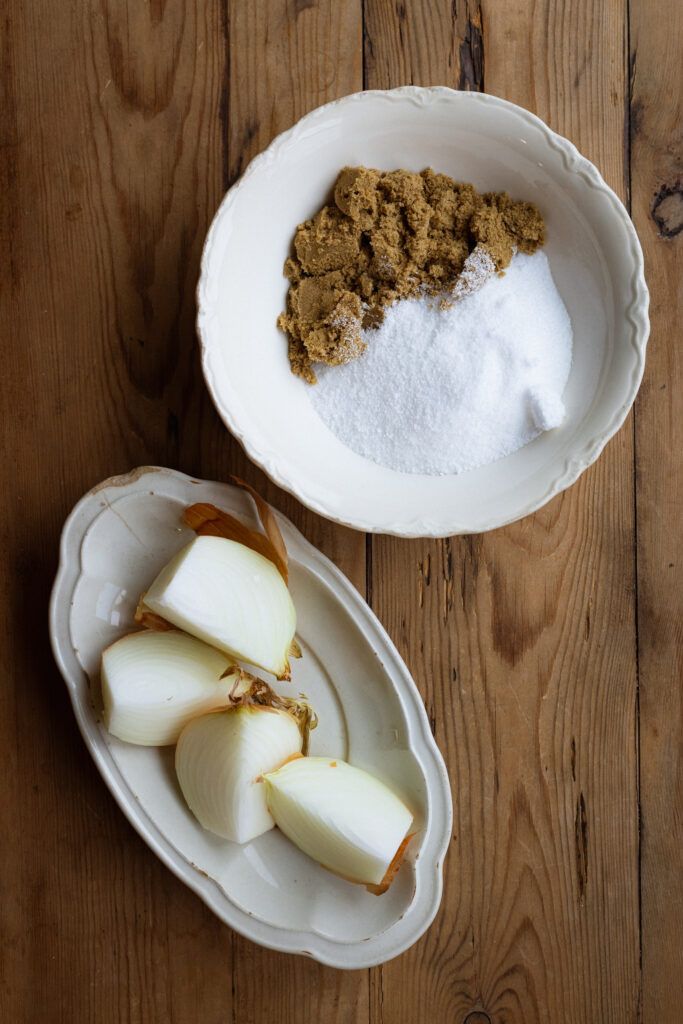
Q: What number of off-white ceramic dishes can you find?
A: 2